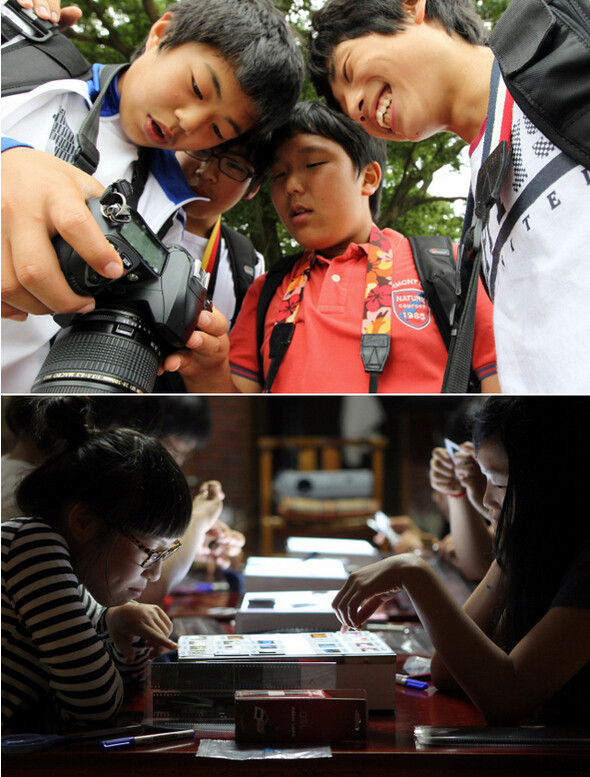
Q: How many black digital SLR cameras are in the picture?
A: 1